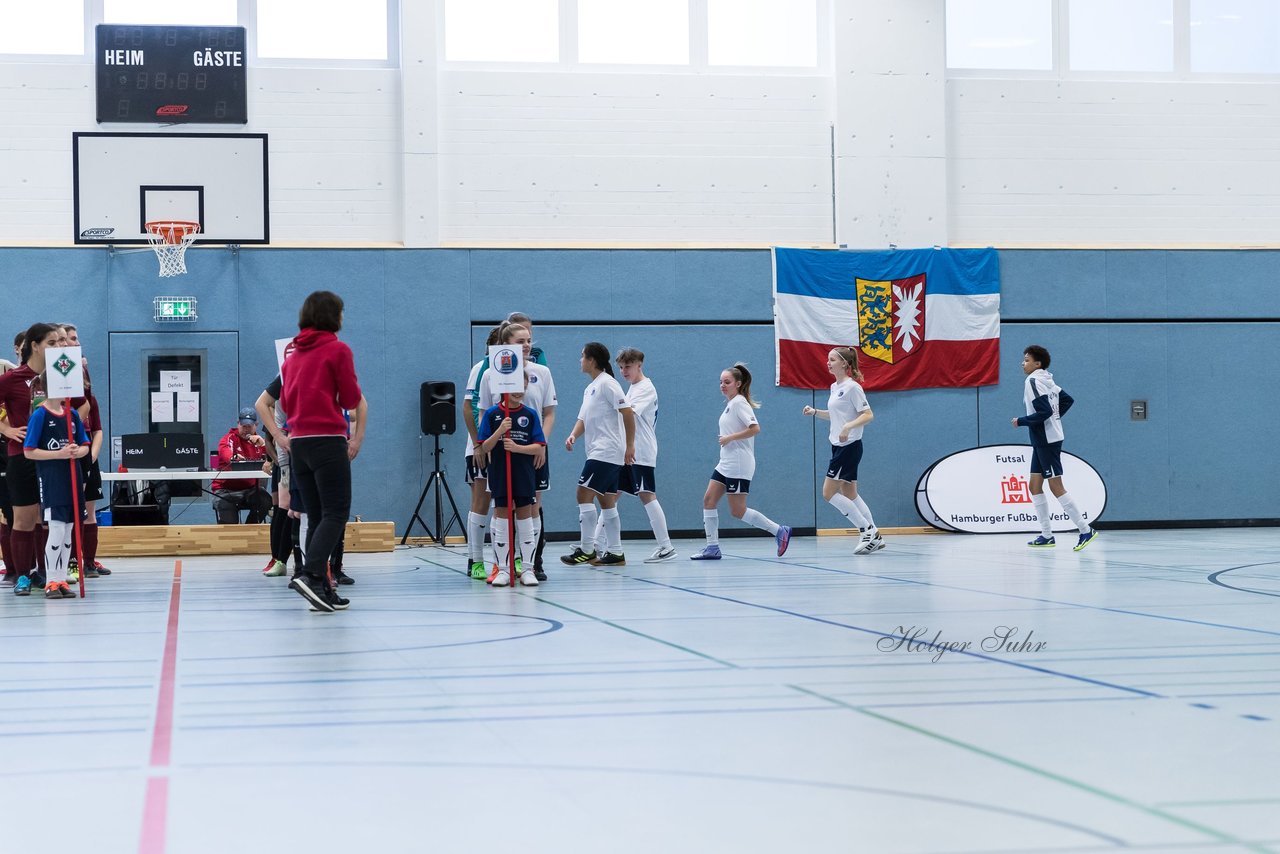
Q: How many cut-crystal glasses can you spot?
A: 0